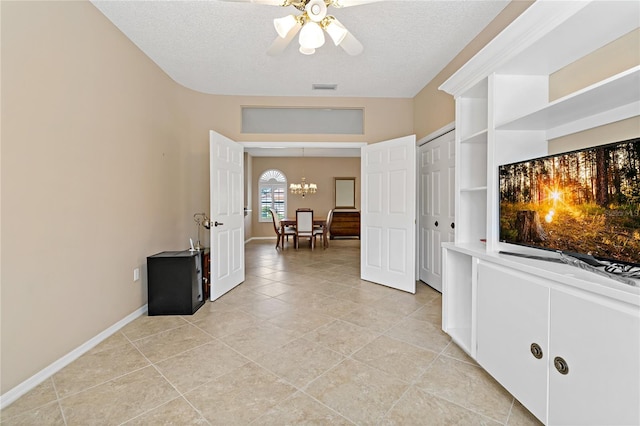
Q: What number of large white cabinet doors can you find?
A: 2